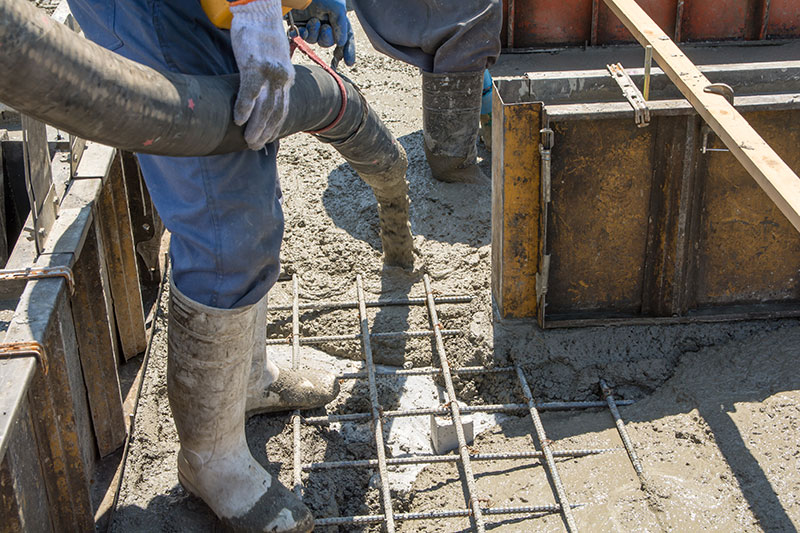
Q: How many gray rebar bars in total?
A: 11